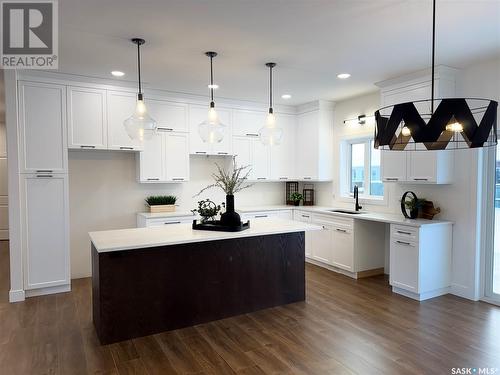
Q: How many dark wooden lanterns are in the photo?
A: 2